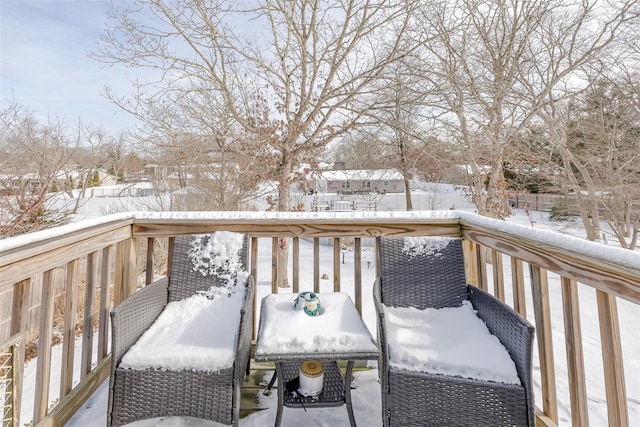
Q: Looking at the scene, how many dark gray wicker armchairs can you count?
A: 2